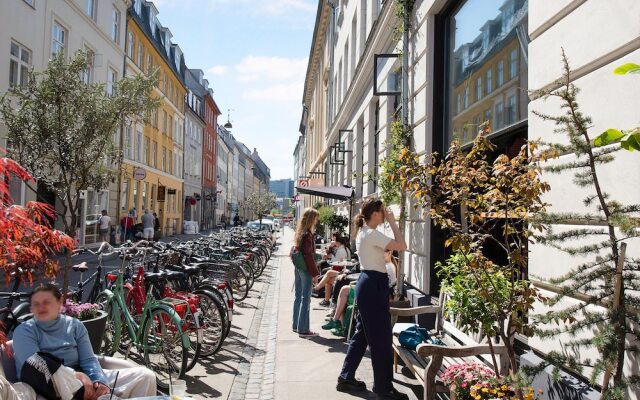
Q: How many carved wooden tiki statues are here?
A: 0